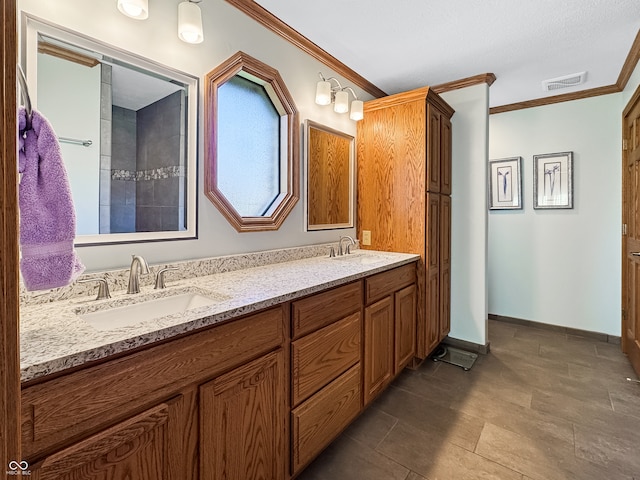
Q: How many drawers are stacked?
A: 3